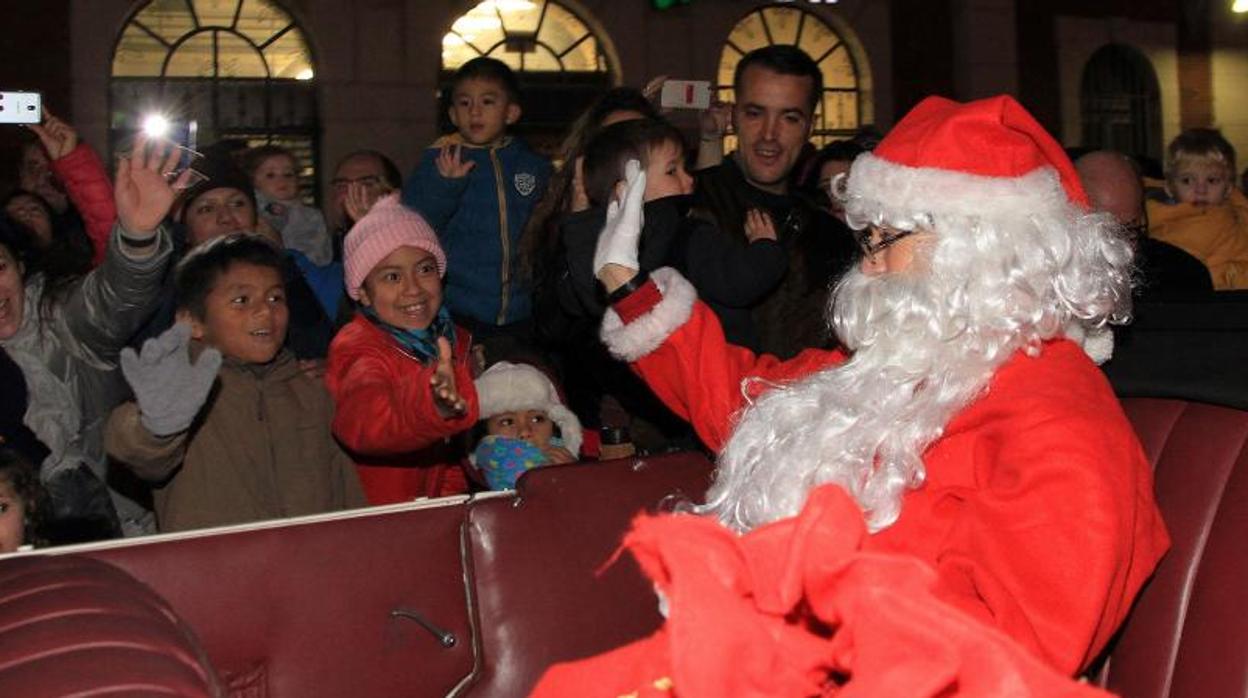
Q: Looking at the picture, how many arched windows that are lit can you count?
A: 3